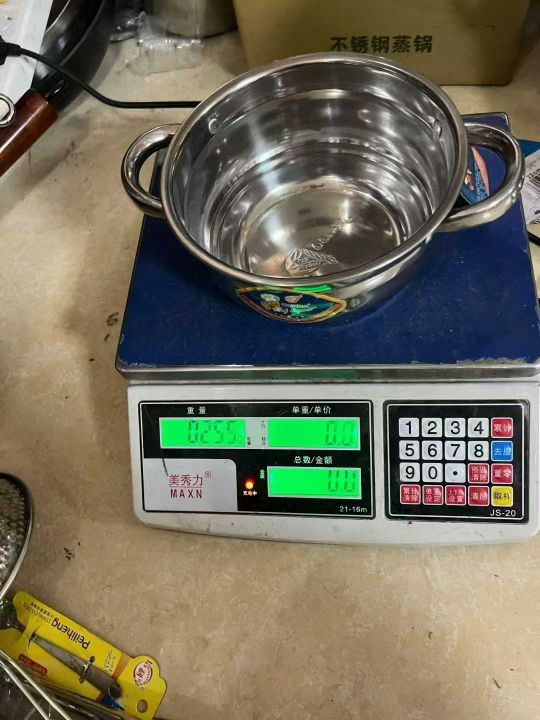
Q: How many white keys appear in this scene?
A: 11